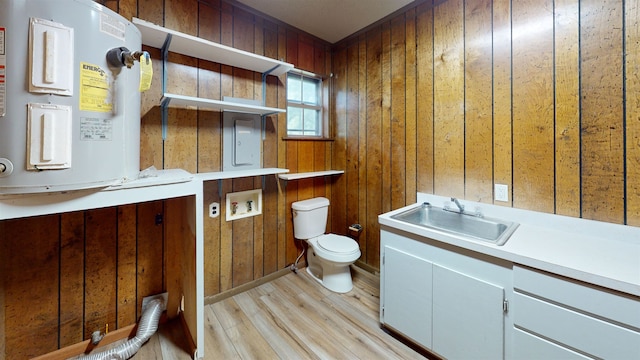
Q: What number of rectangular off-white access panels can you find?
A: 2